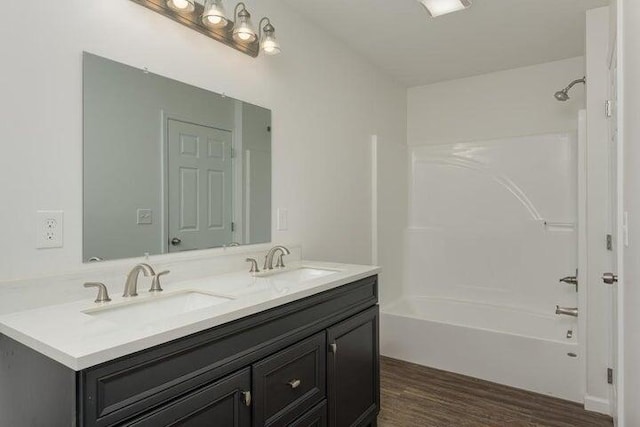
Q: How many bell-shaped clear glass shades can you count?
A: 4